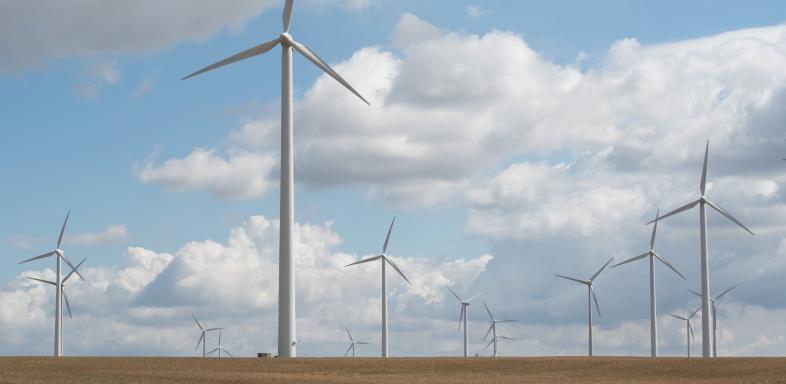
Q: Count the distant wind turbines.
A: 14